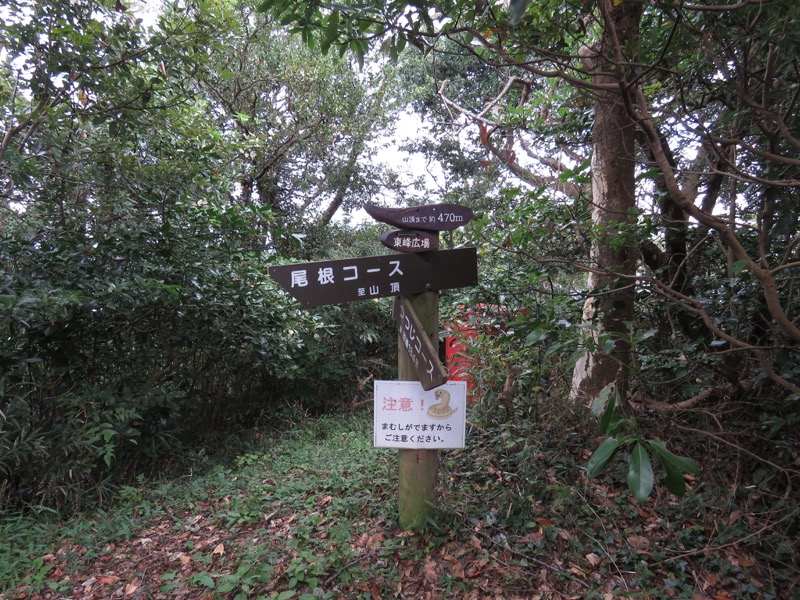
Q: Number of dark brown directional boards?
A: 4